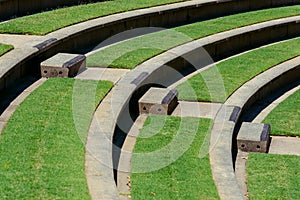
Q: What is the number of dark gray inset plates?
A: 6